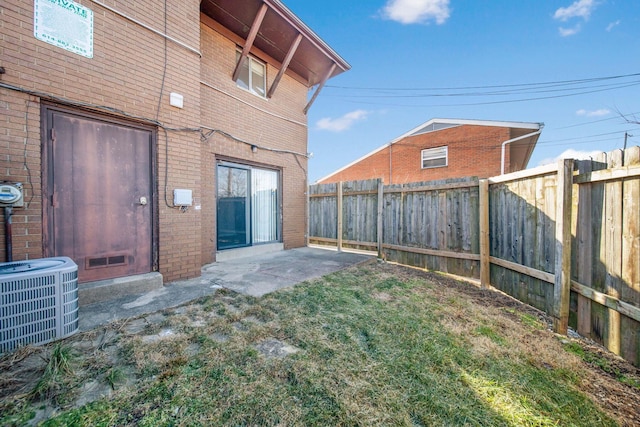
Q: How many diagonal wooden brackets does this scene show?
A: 3